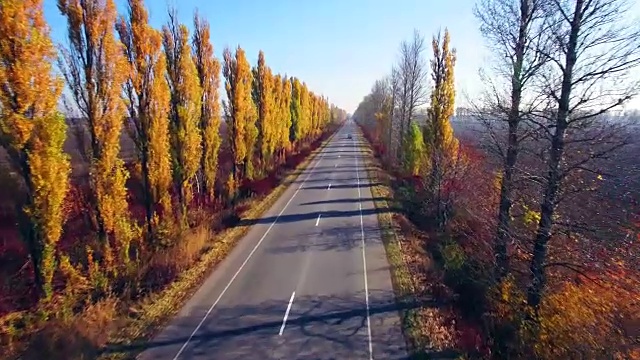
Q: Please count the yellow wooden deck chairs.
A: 0